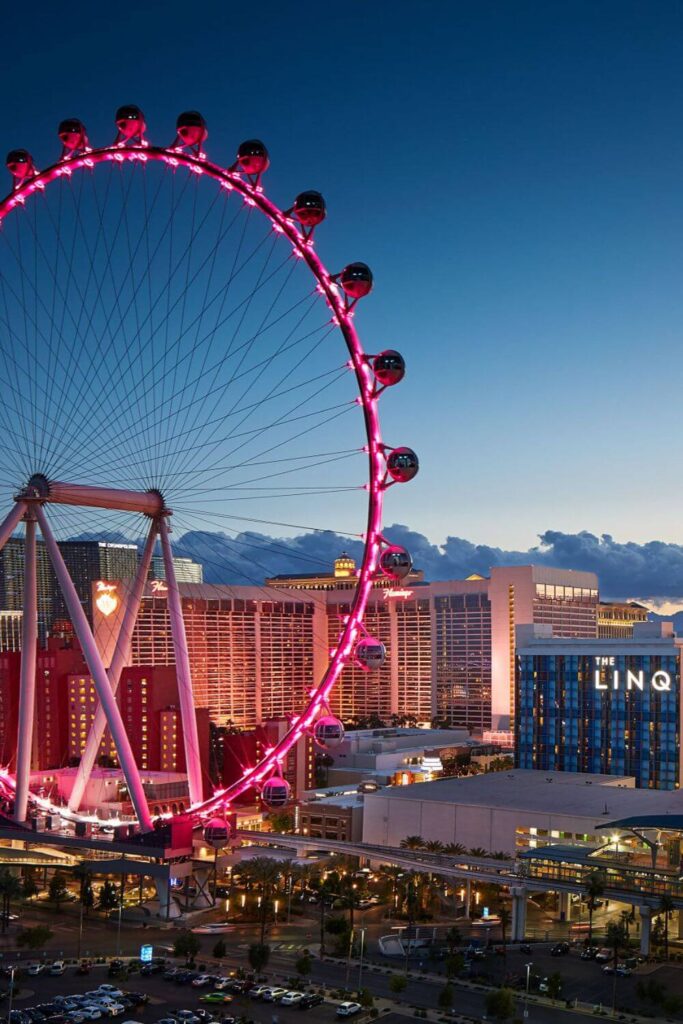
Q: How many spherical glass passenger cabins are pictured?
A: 14